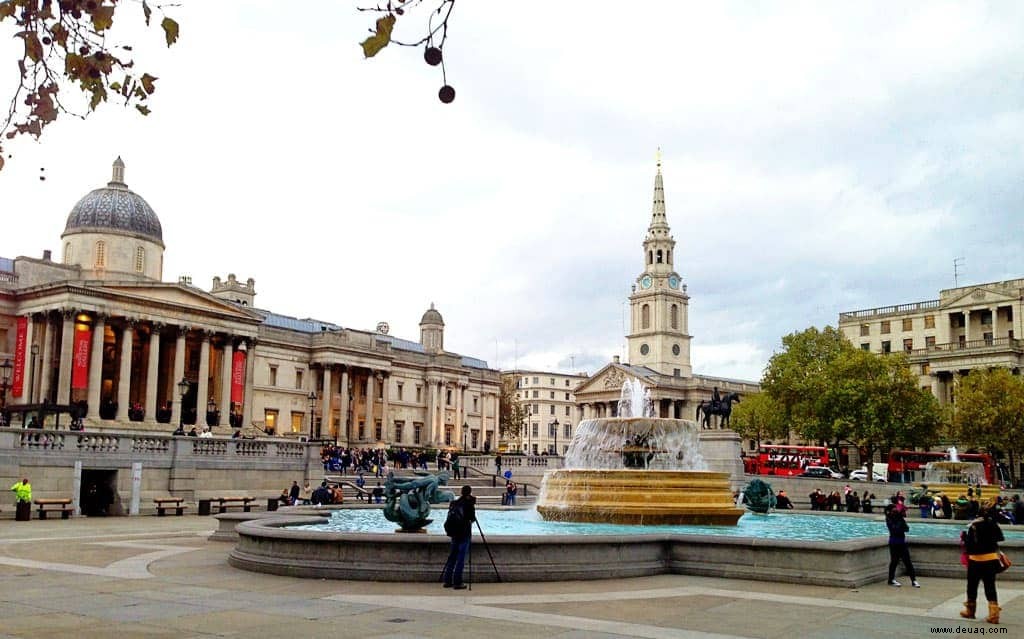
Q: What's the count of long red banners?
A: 3